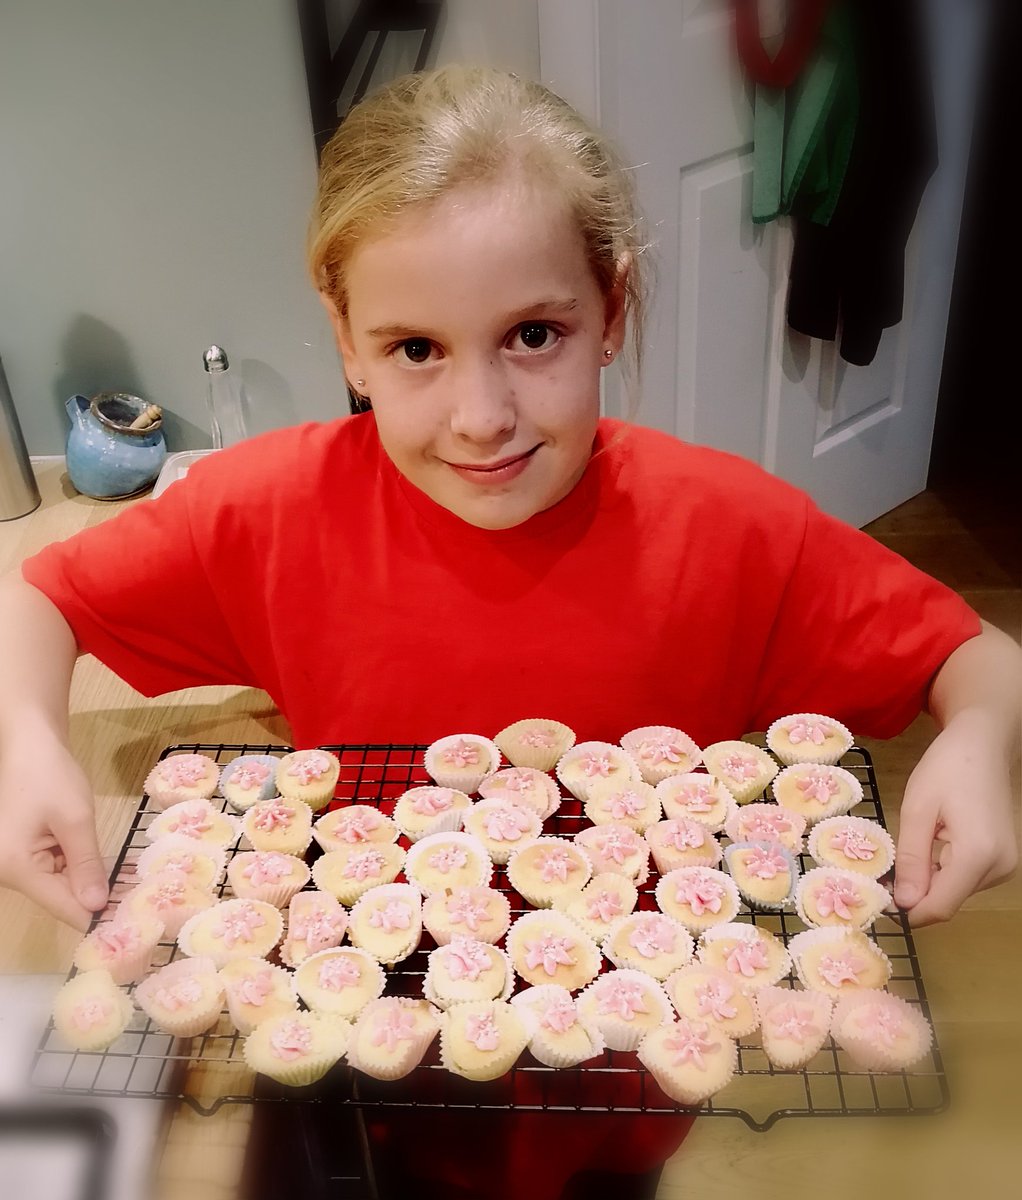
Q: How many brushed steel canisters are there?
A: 1